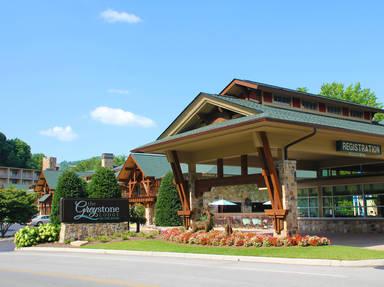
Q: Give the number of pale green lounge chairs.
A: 2